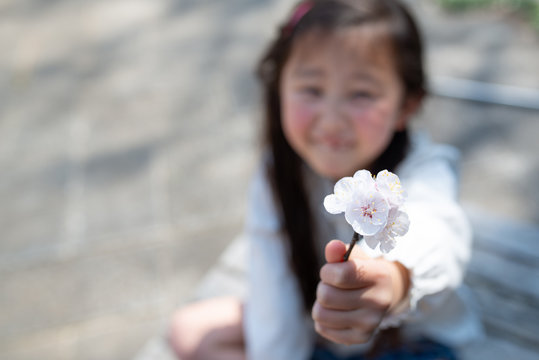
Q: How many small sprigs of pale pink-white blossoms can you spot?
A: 1